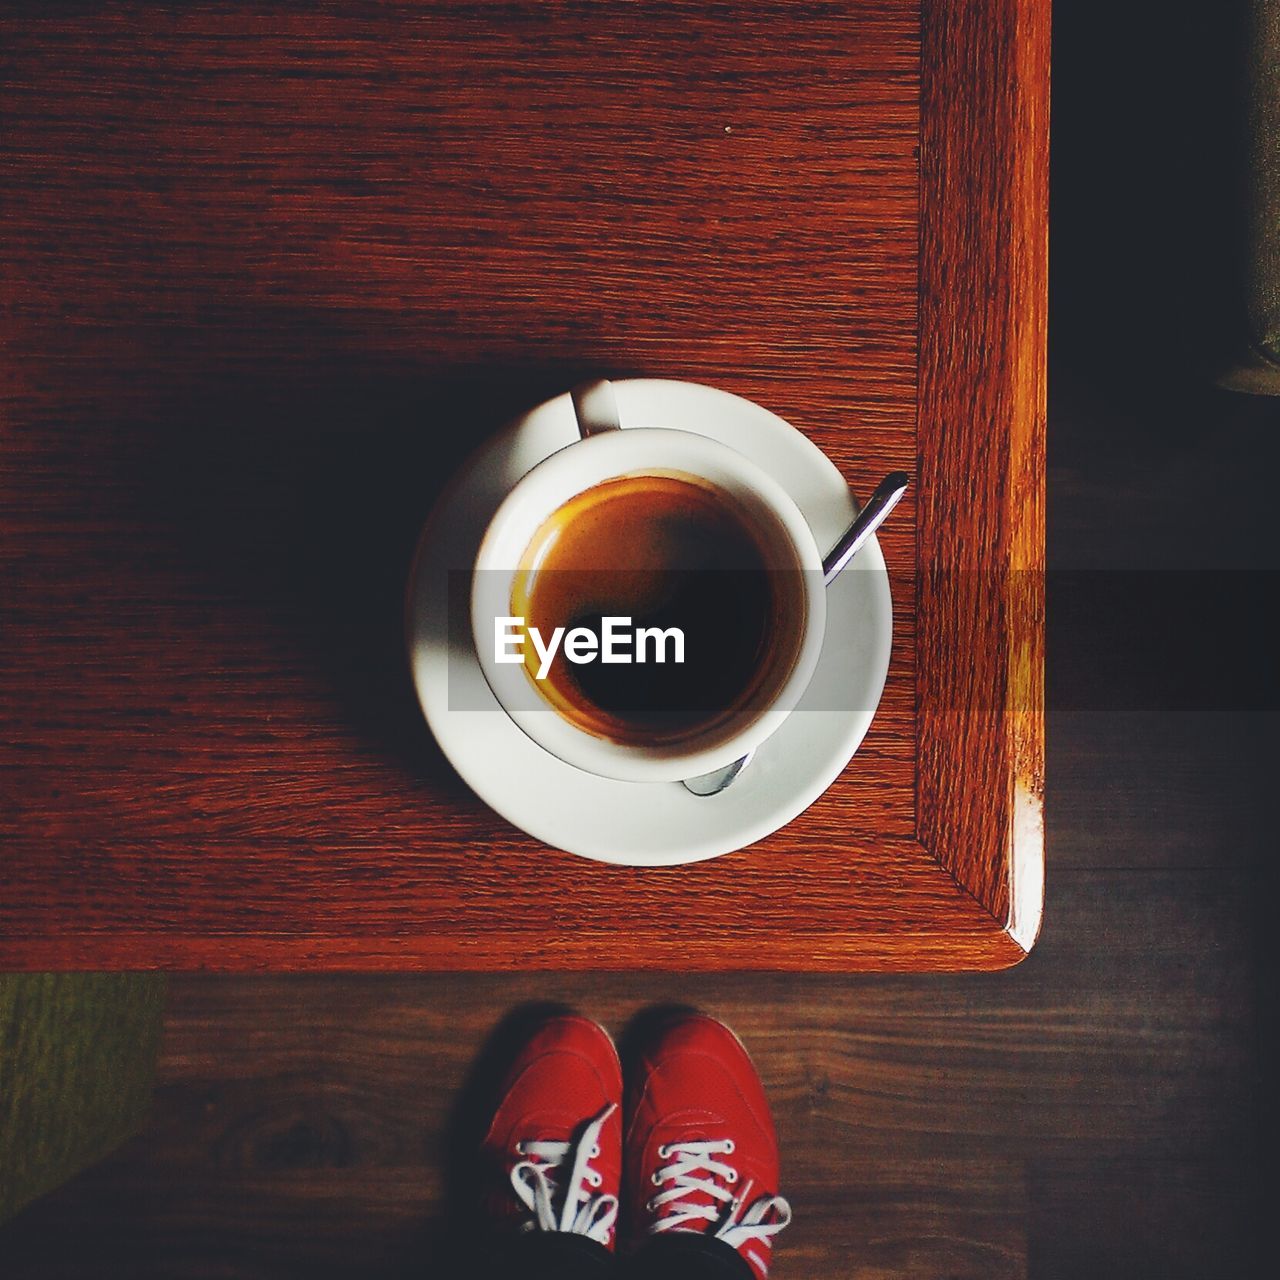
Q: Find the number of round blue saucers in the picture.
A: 0